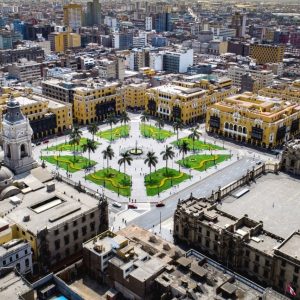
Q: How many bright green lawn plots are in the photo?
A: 8